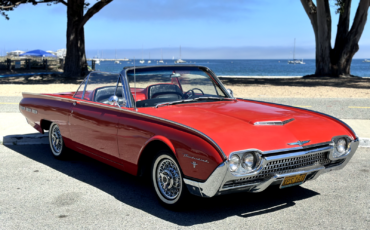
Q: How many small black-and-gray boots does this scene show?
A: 0